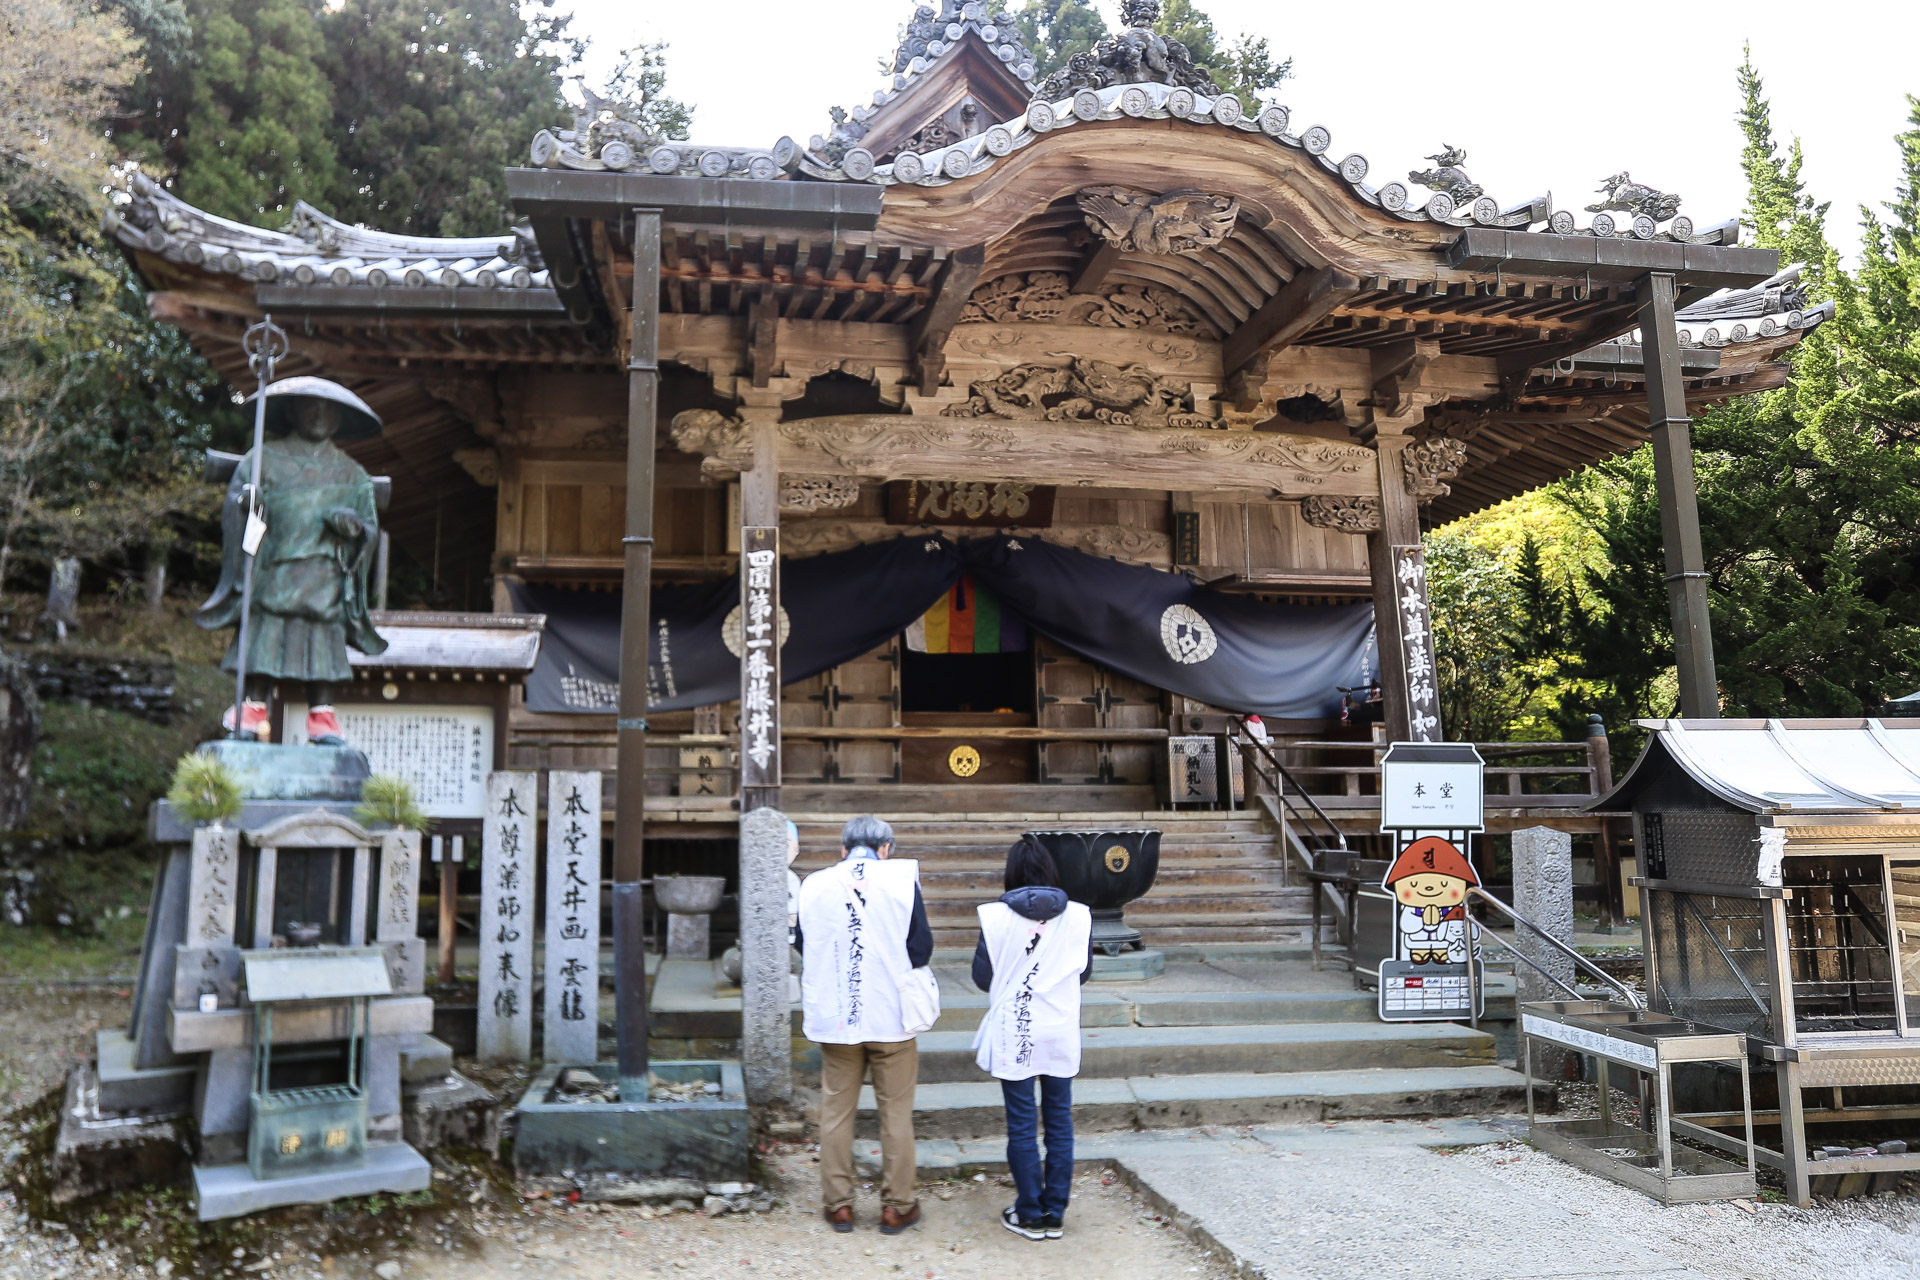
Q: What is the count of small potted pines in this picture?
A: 2